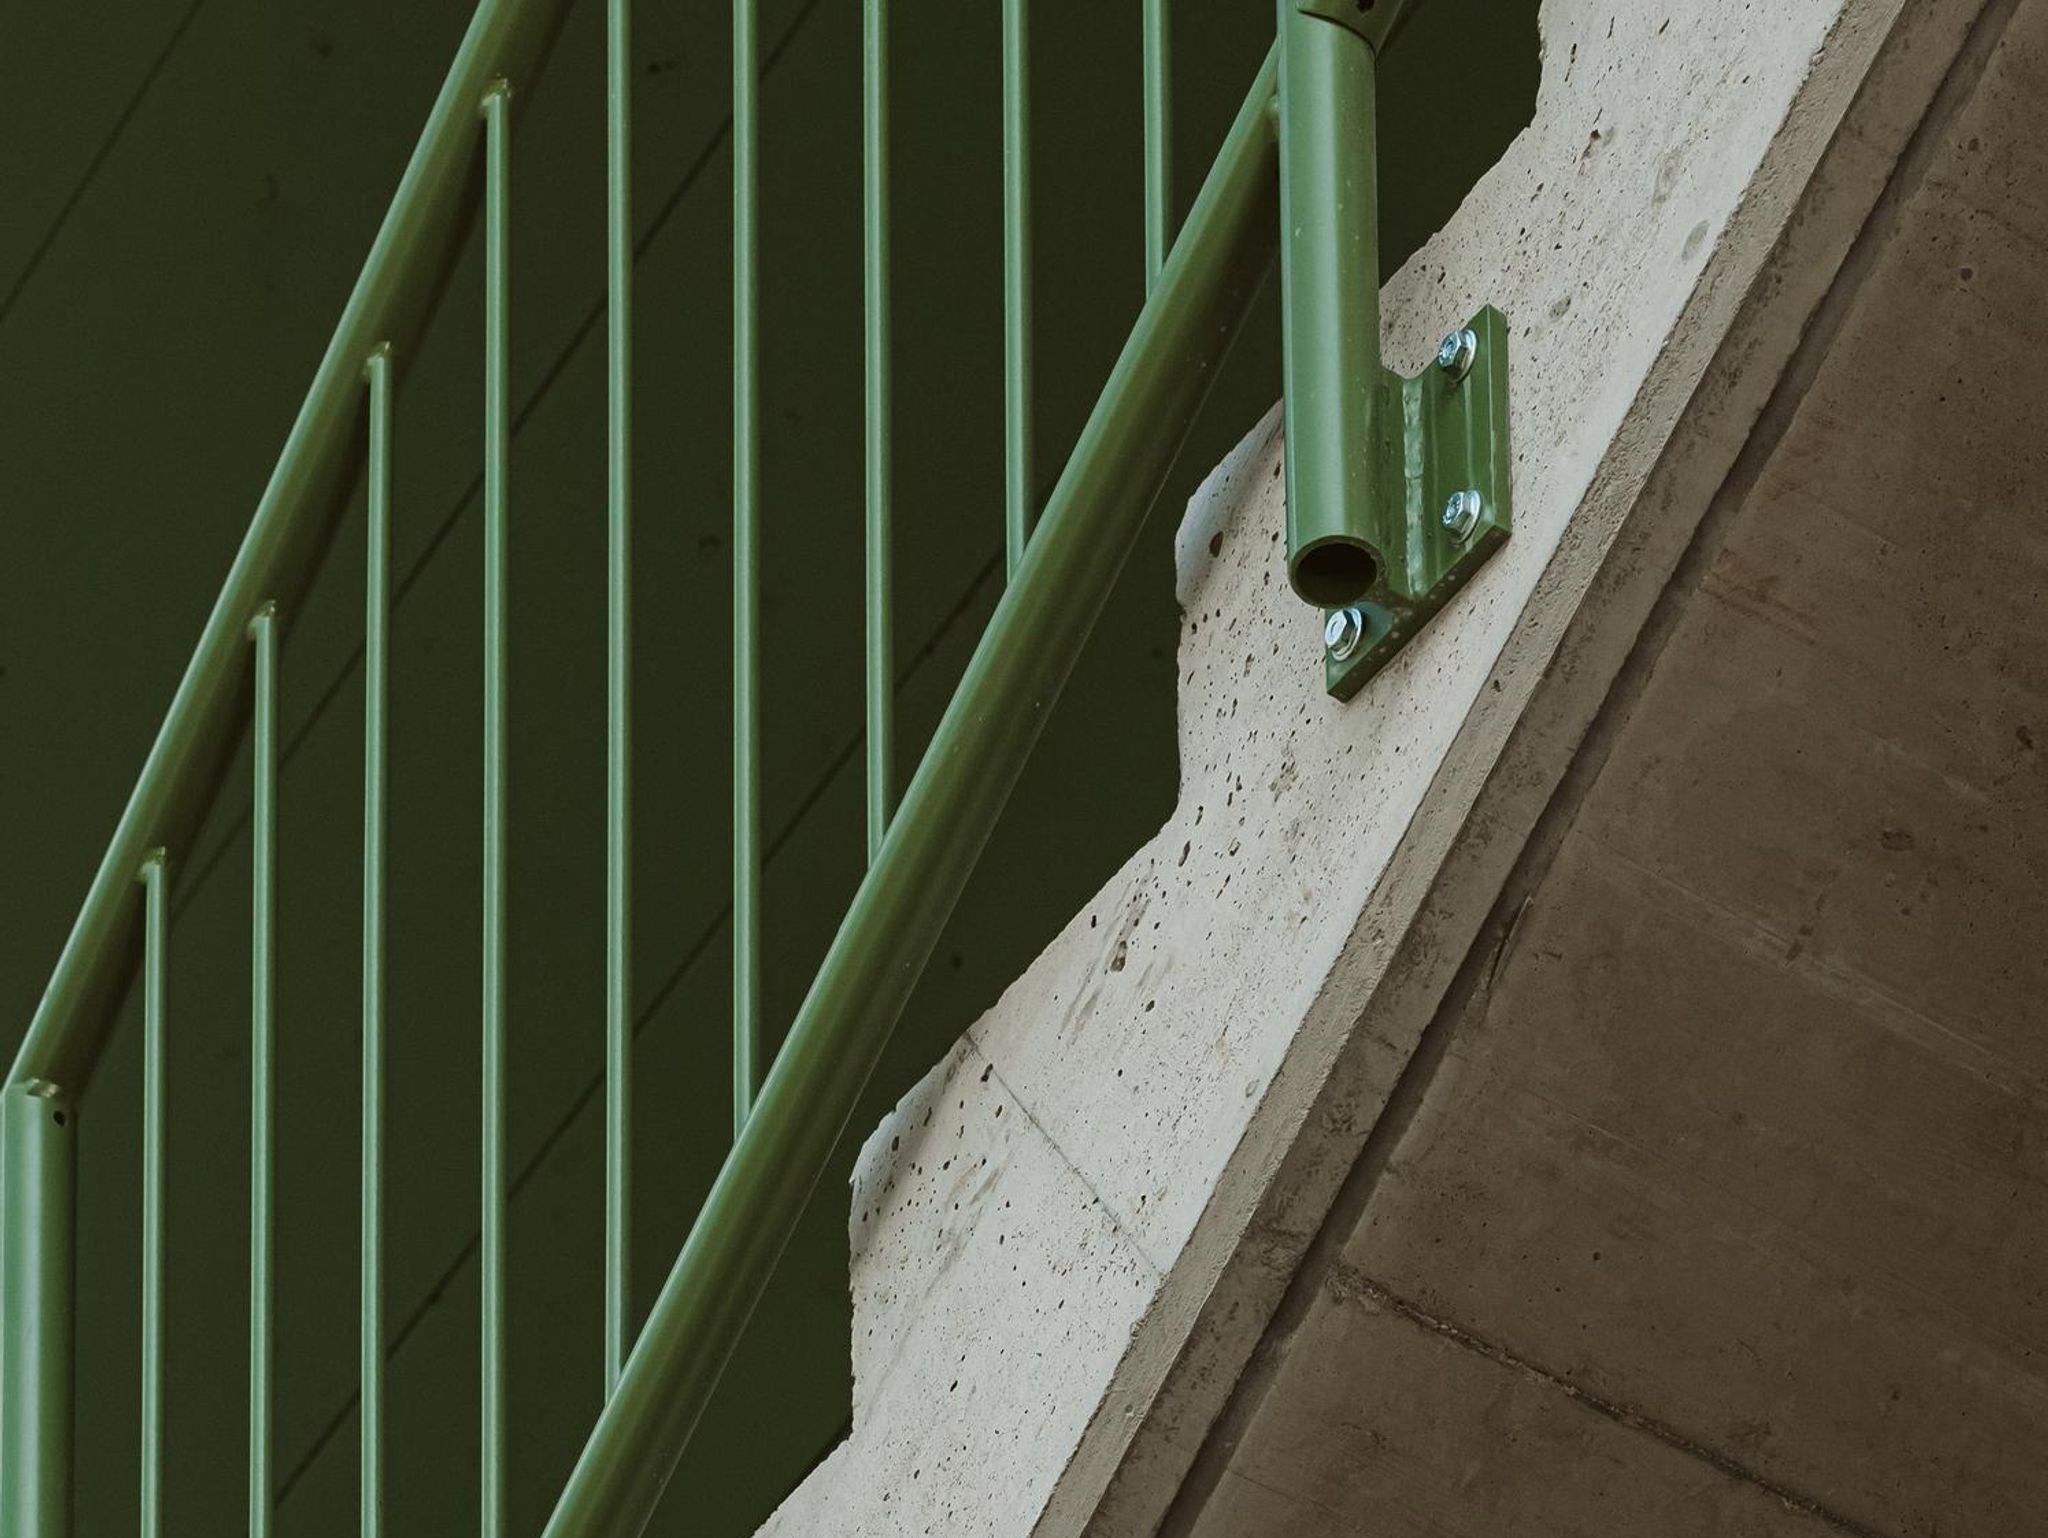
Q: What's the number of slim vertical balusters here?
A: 9